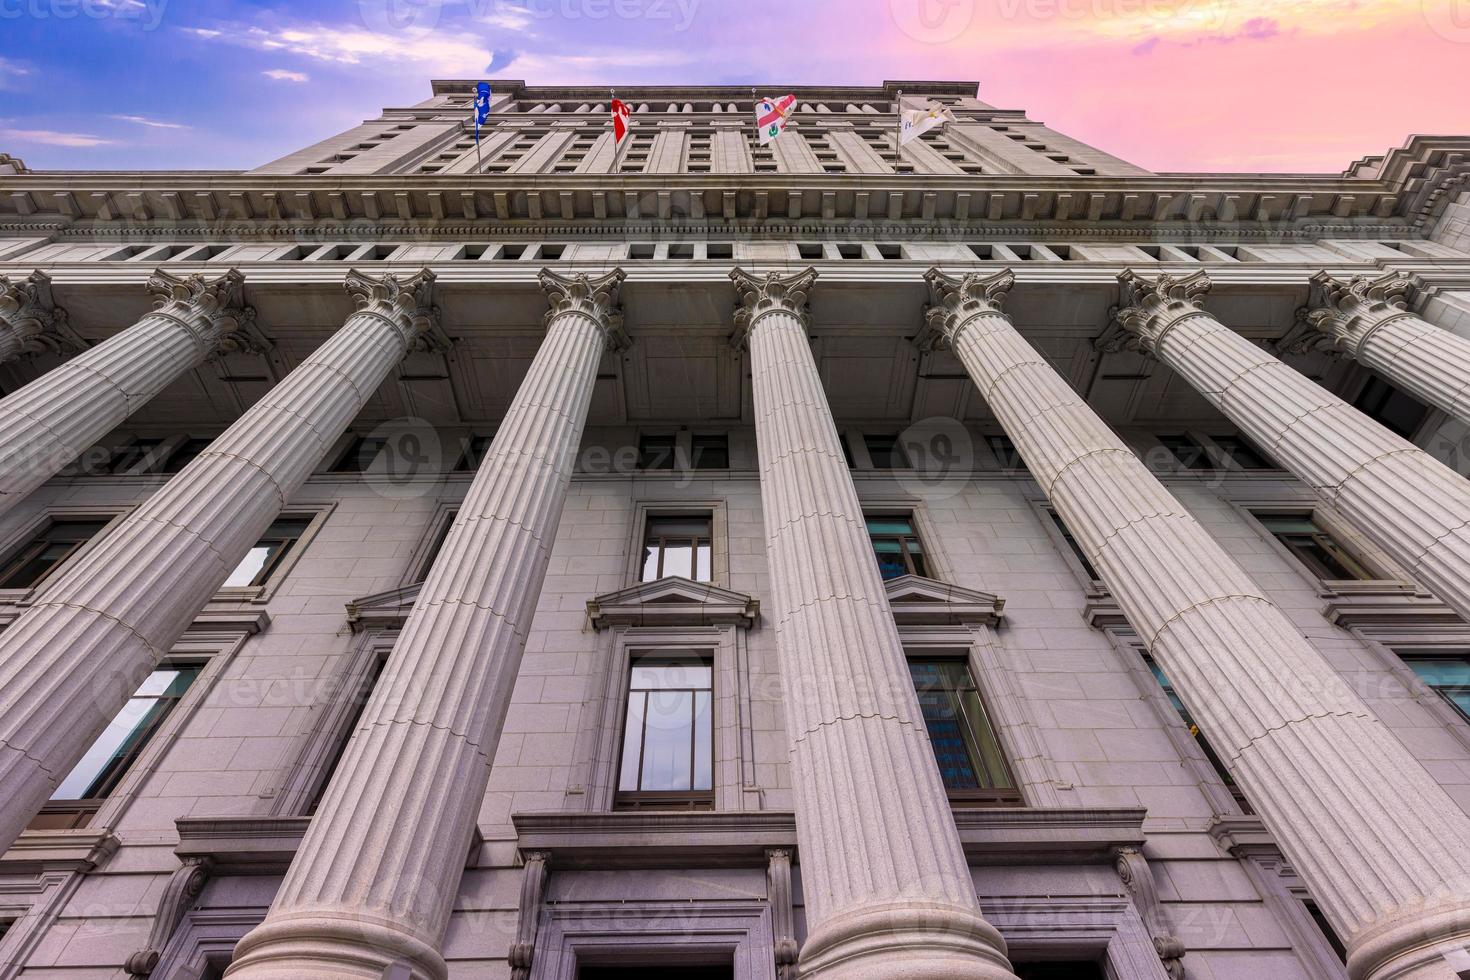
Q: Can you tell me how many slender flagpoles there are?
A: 4